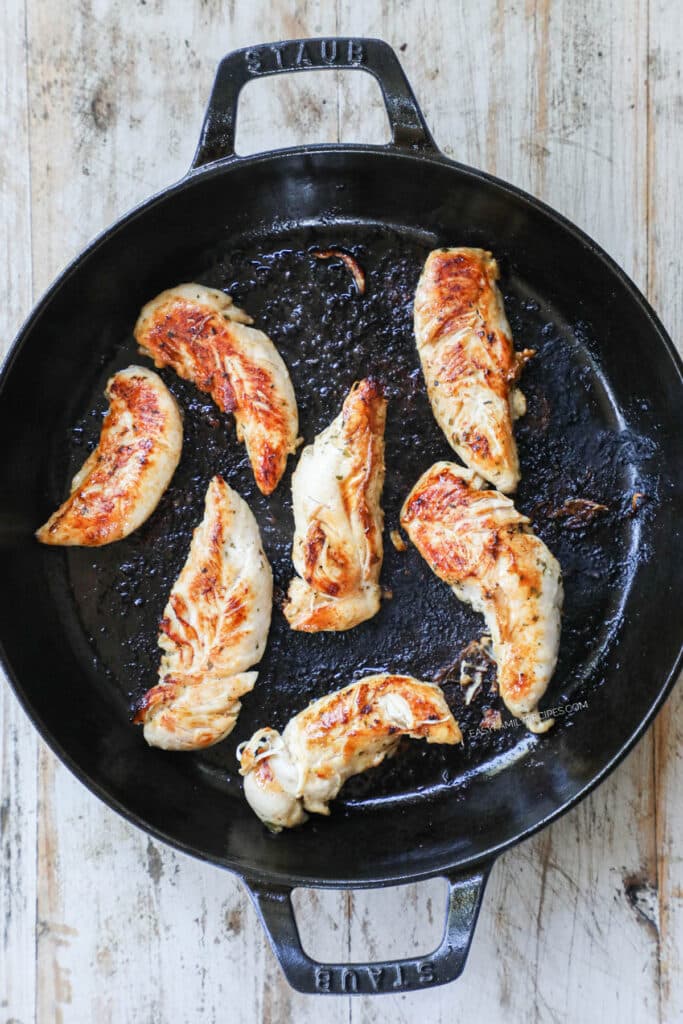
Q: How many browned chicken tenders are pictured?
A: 7